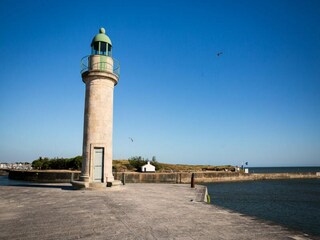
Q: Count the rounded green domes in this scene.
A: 1